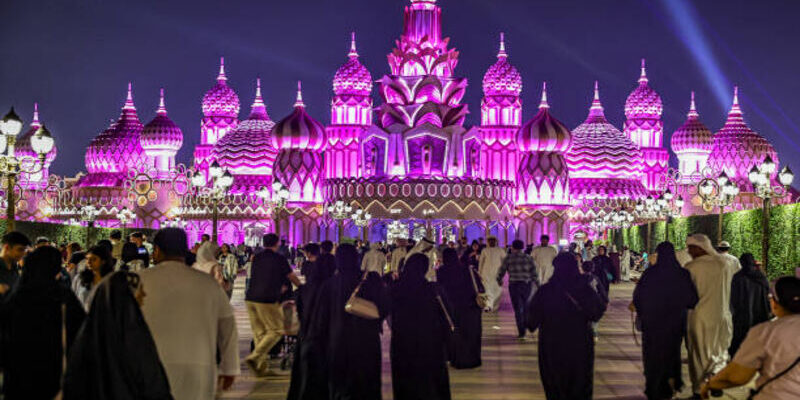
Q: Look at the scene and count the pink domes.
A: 13